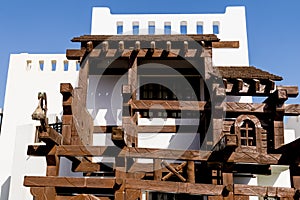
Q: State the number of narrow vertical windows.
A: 12